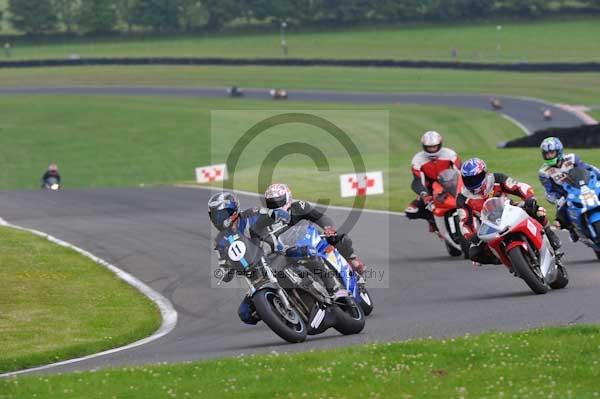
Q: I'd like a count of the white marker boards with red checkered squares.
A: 2